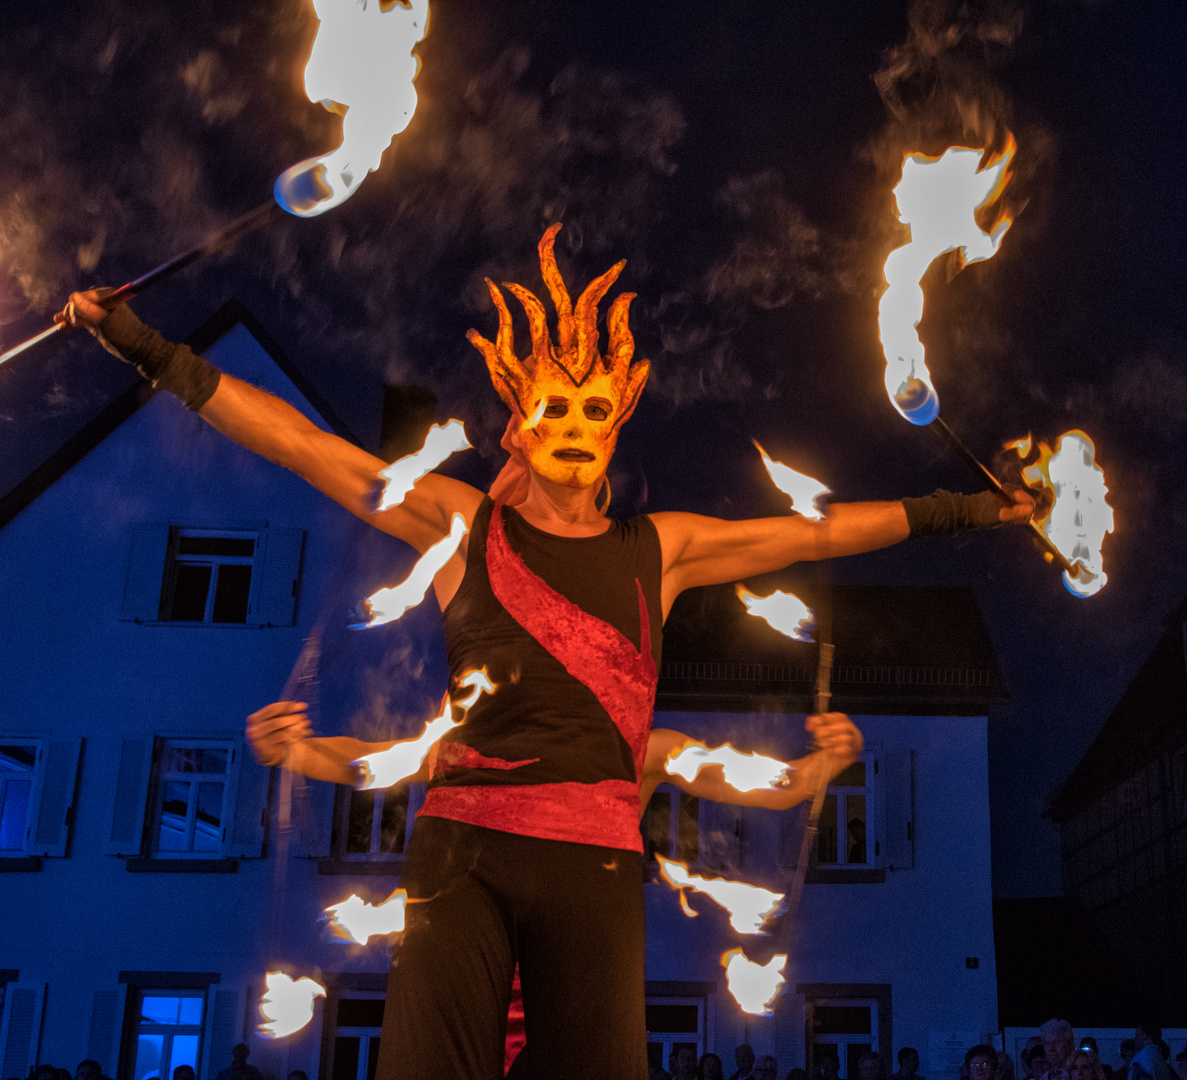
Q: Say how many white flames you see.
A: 13